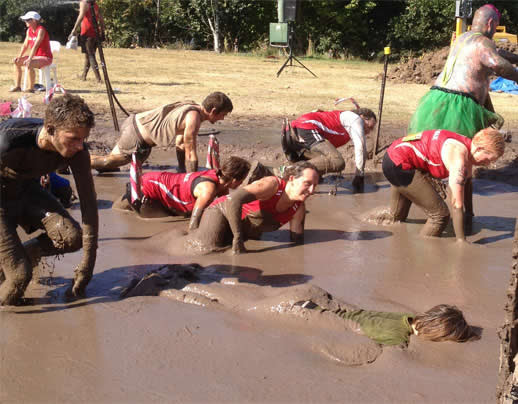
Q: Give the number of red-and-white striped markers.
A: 2